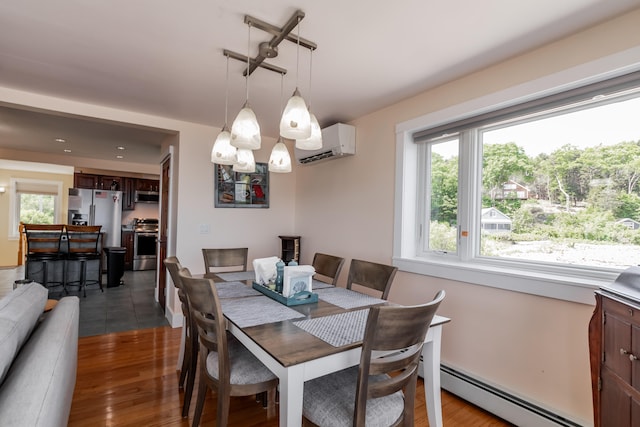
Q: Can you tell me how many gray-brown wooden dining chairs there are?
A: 6